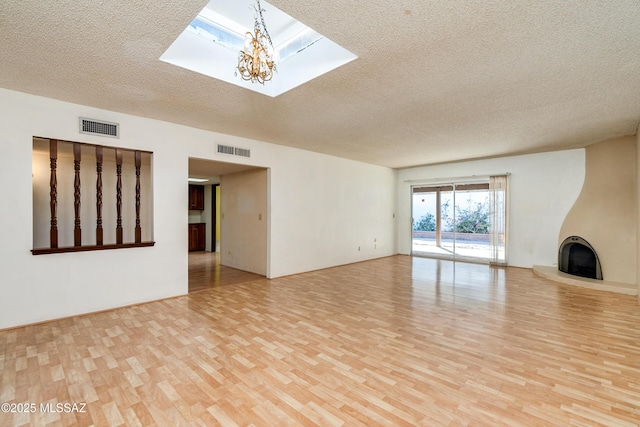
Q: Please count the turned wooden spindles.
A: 5